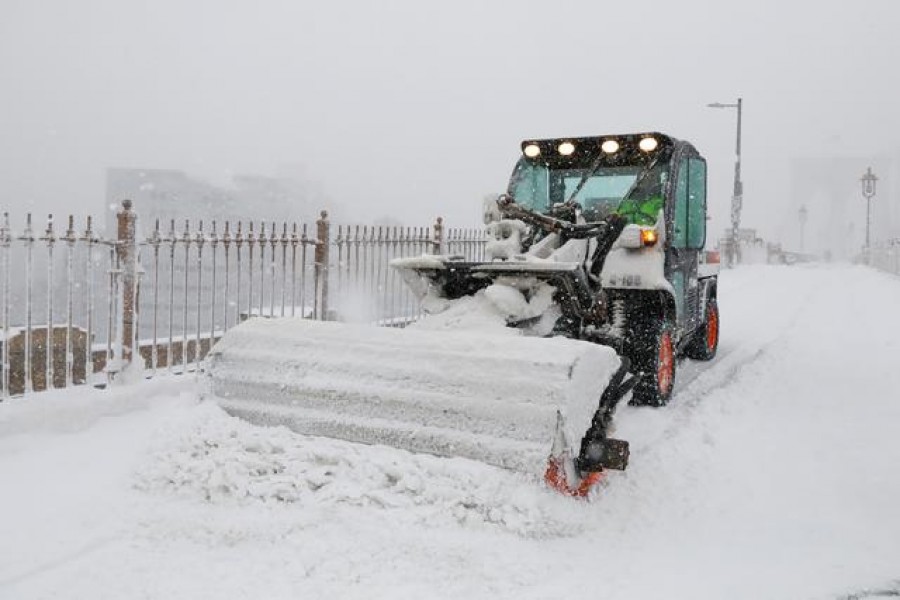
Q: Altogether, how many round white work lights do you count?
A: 4